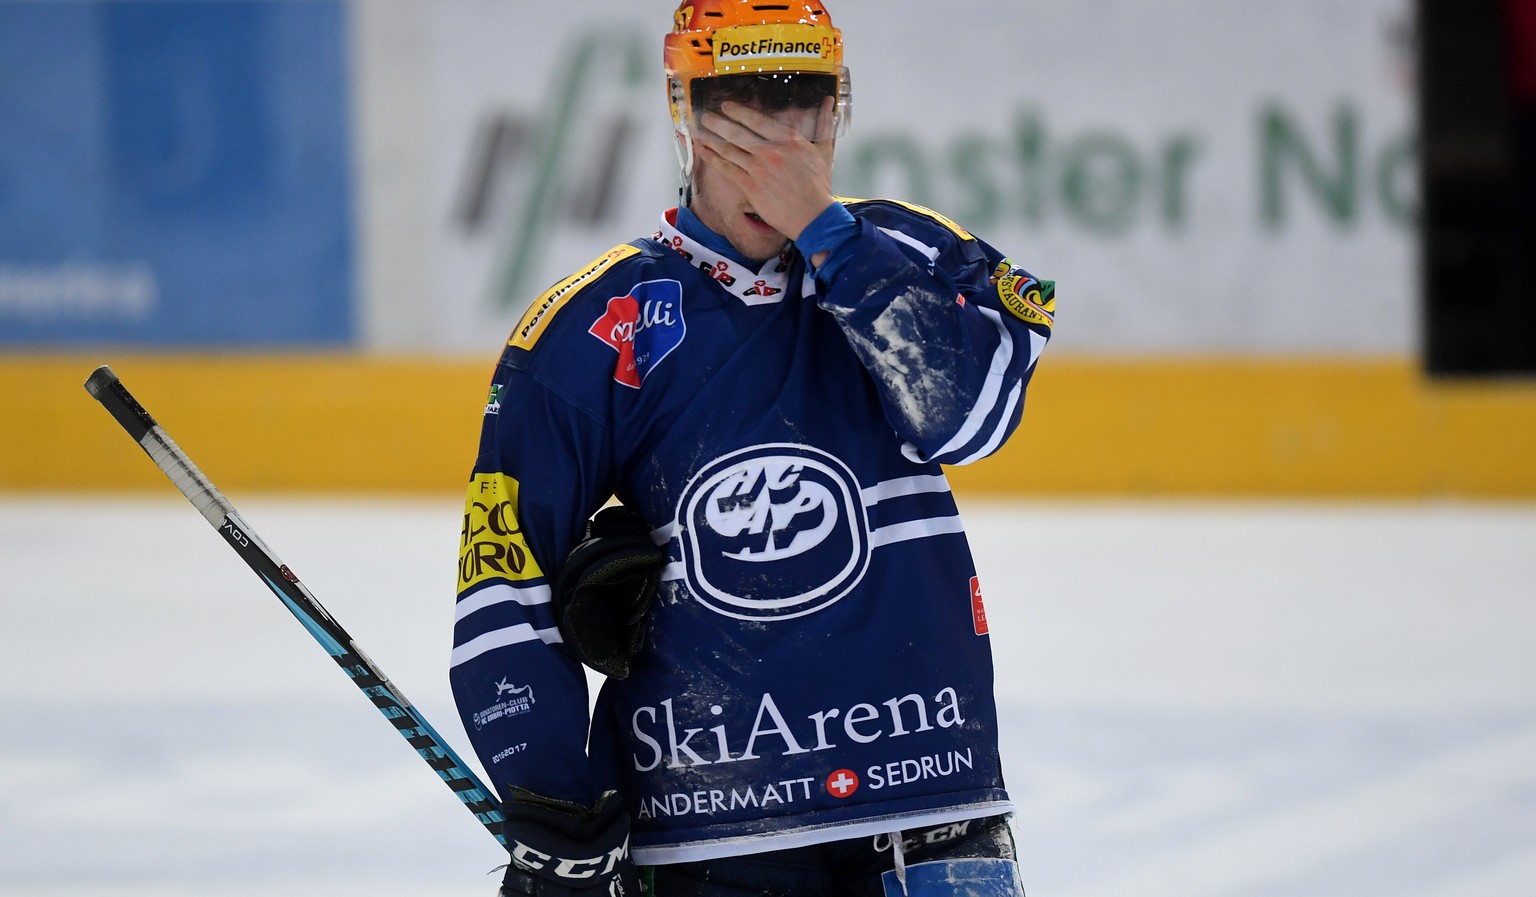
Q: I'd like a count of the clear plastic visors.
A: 1